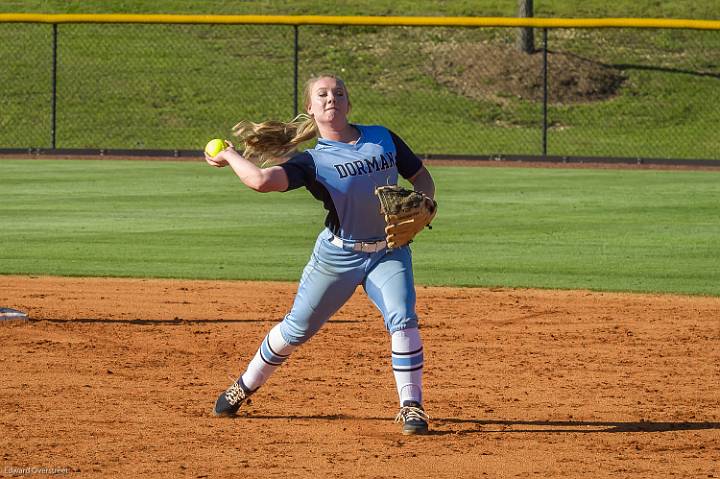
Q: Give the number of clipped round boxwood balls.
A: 0